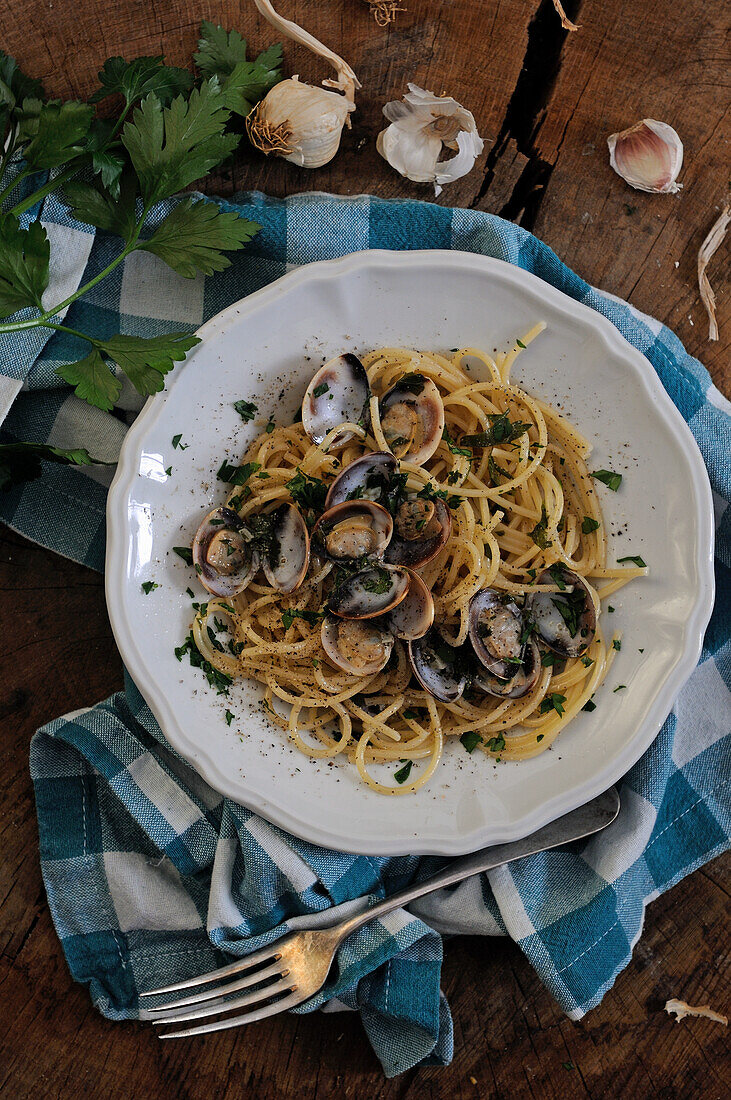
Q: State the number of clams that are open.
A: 7